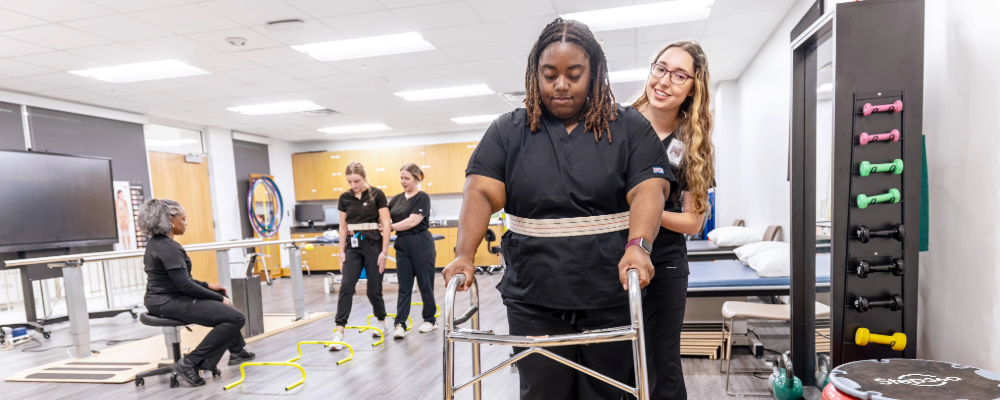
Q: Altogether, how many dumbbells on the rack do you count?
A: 8